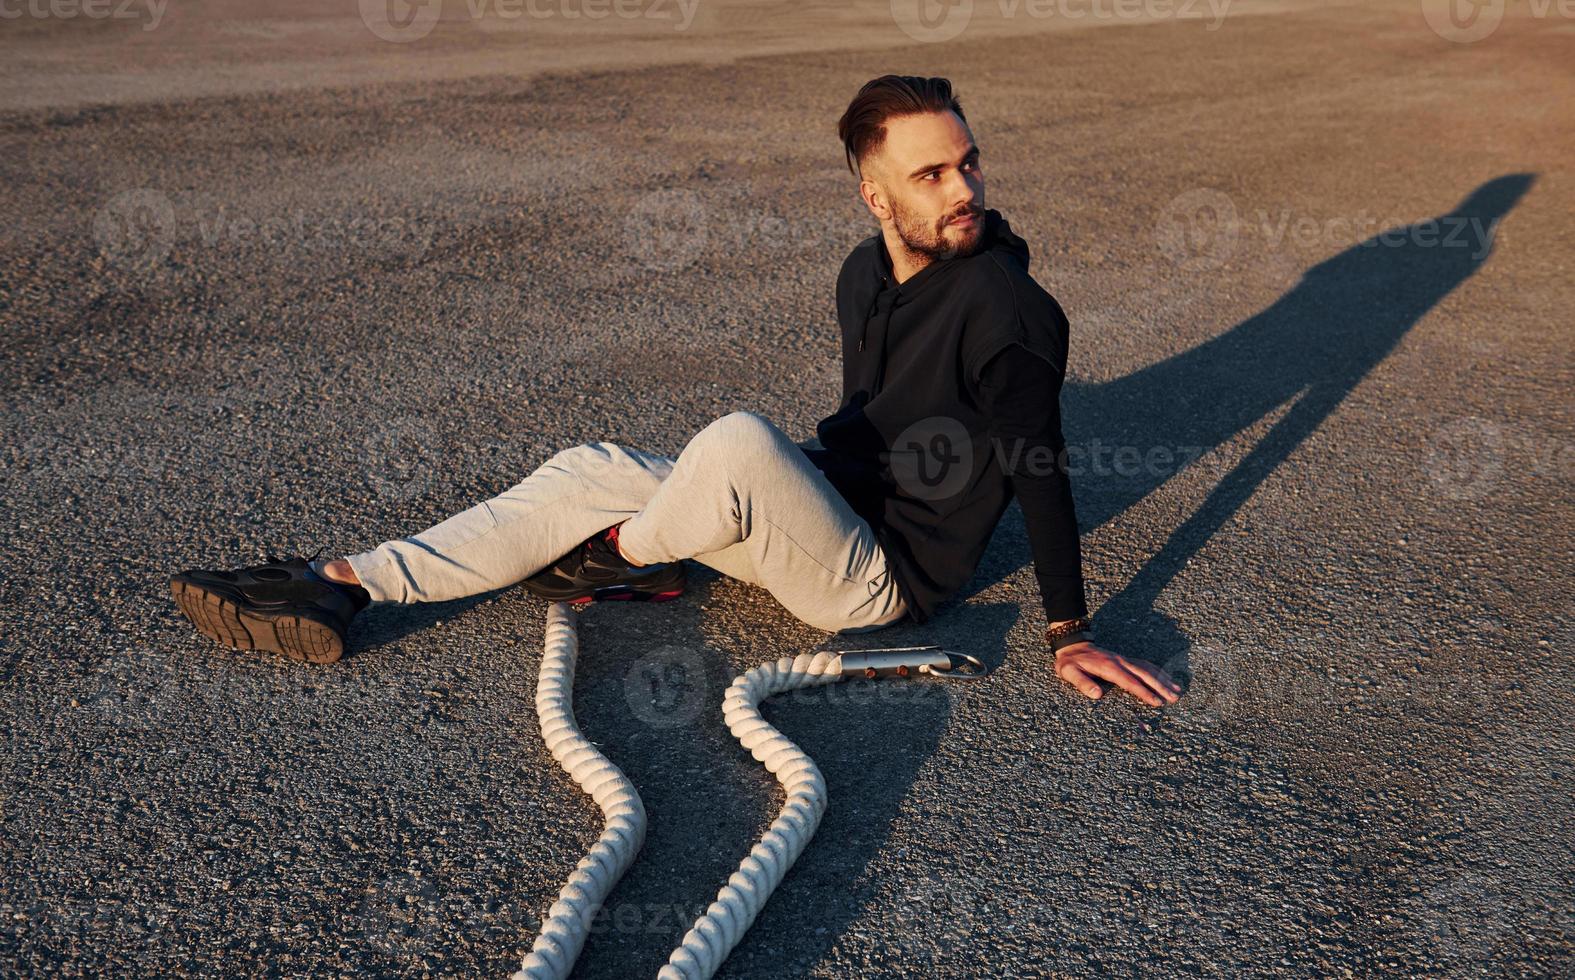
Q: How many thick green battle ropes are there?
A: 0